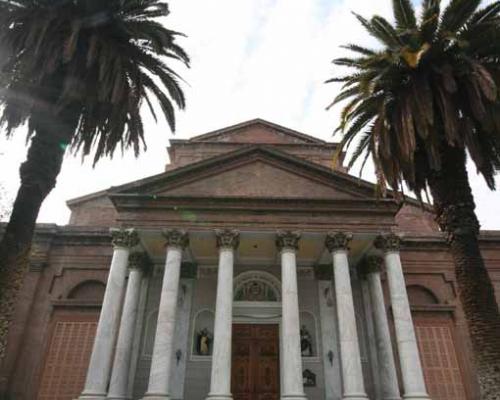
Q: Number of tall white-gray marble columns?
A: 8